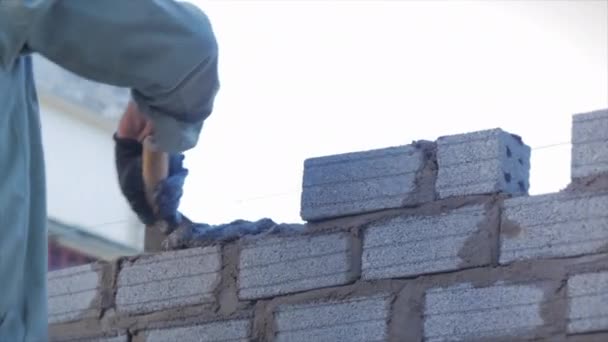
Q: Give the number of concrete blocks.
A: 13